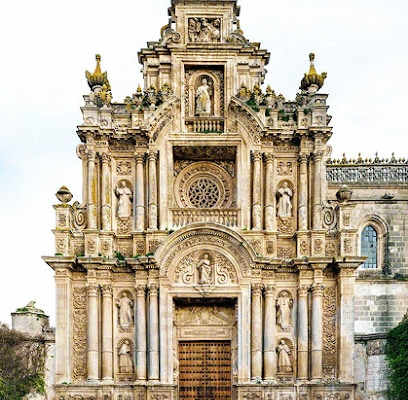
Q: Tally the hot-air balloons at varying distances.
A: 0